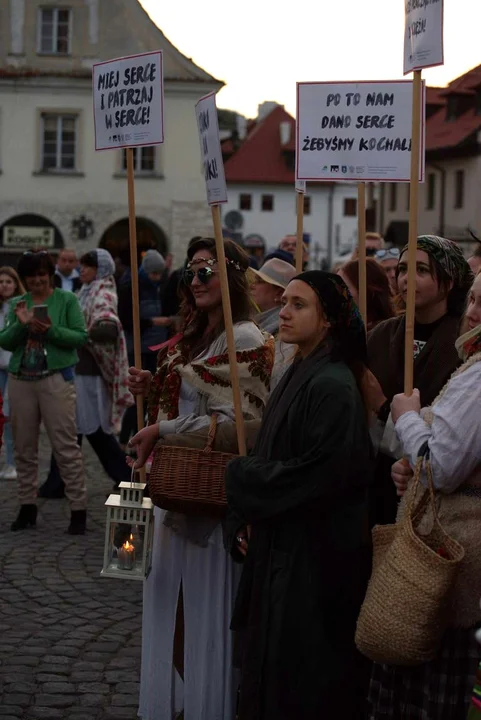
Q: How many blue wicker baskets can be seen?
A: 0